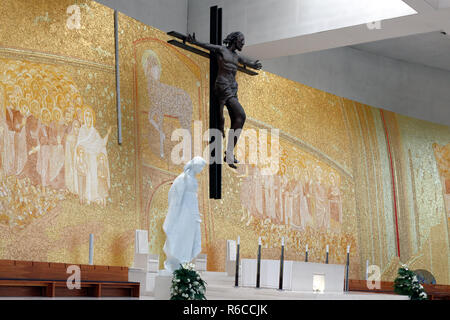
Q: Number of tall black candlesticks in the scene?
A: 6